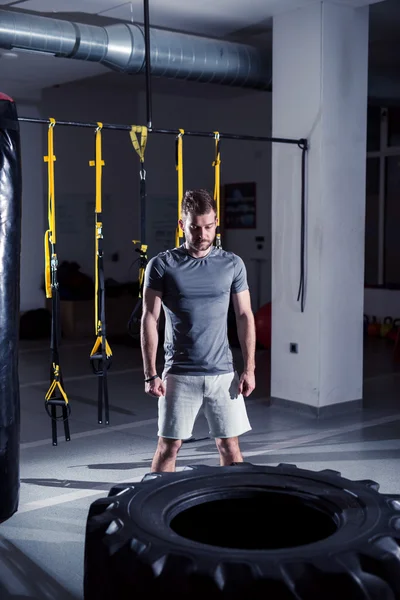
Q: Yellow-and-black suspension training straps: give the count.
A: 5